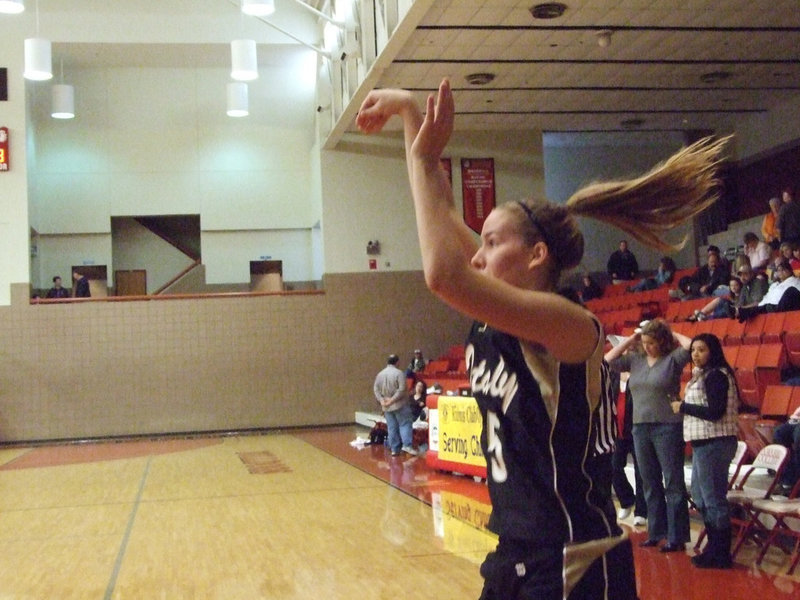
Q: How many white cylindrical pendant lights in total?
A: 6